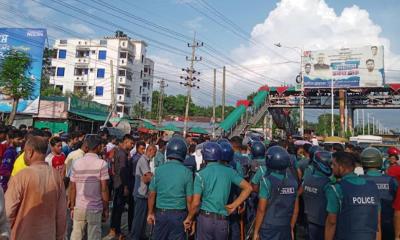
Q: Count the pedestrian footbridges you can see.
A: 1